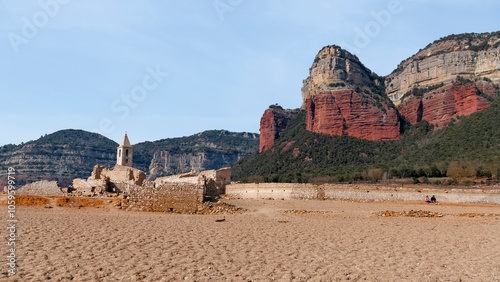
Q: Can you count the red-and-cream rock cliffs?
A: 2